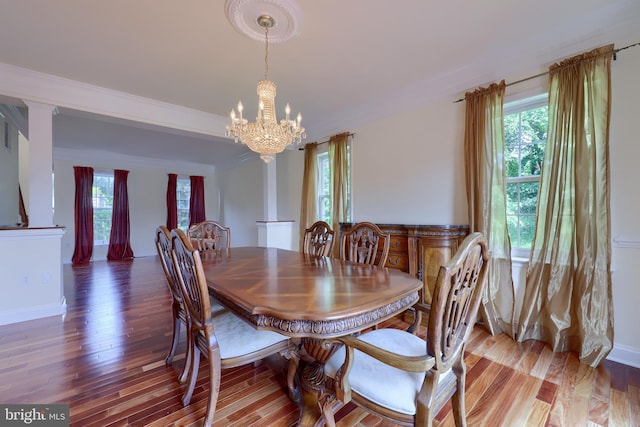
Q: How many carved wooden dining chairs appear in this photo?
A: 6